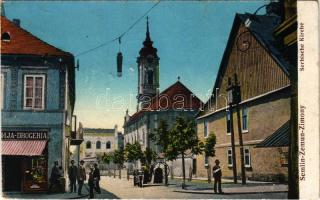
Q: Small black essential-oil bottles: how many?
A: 0